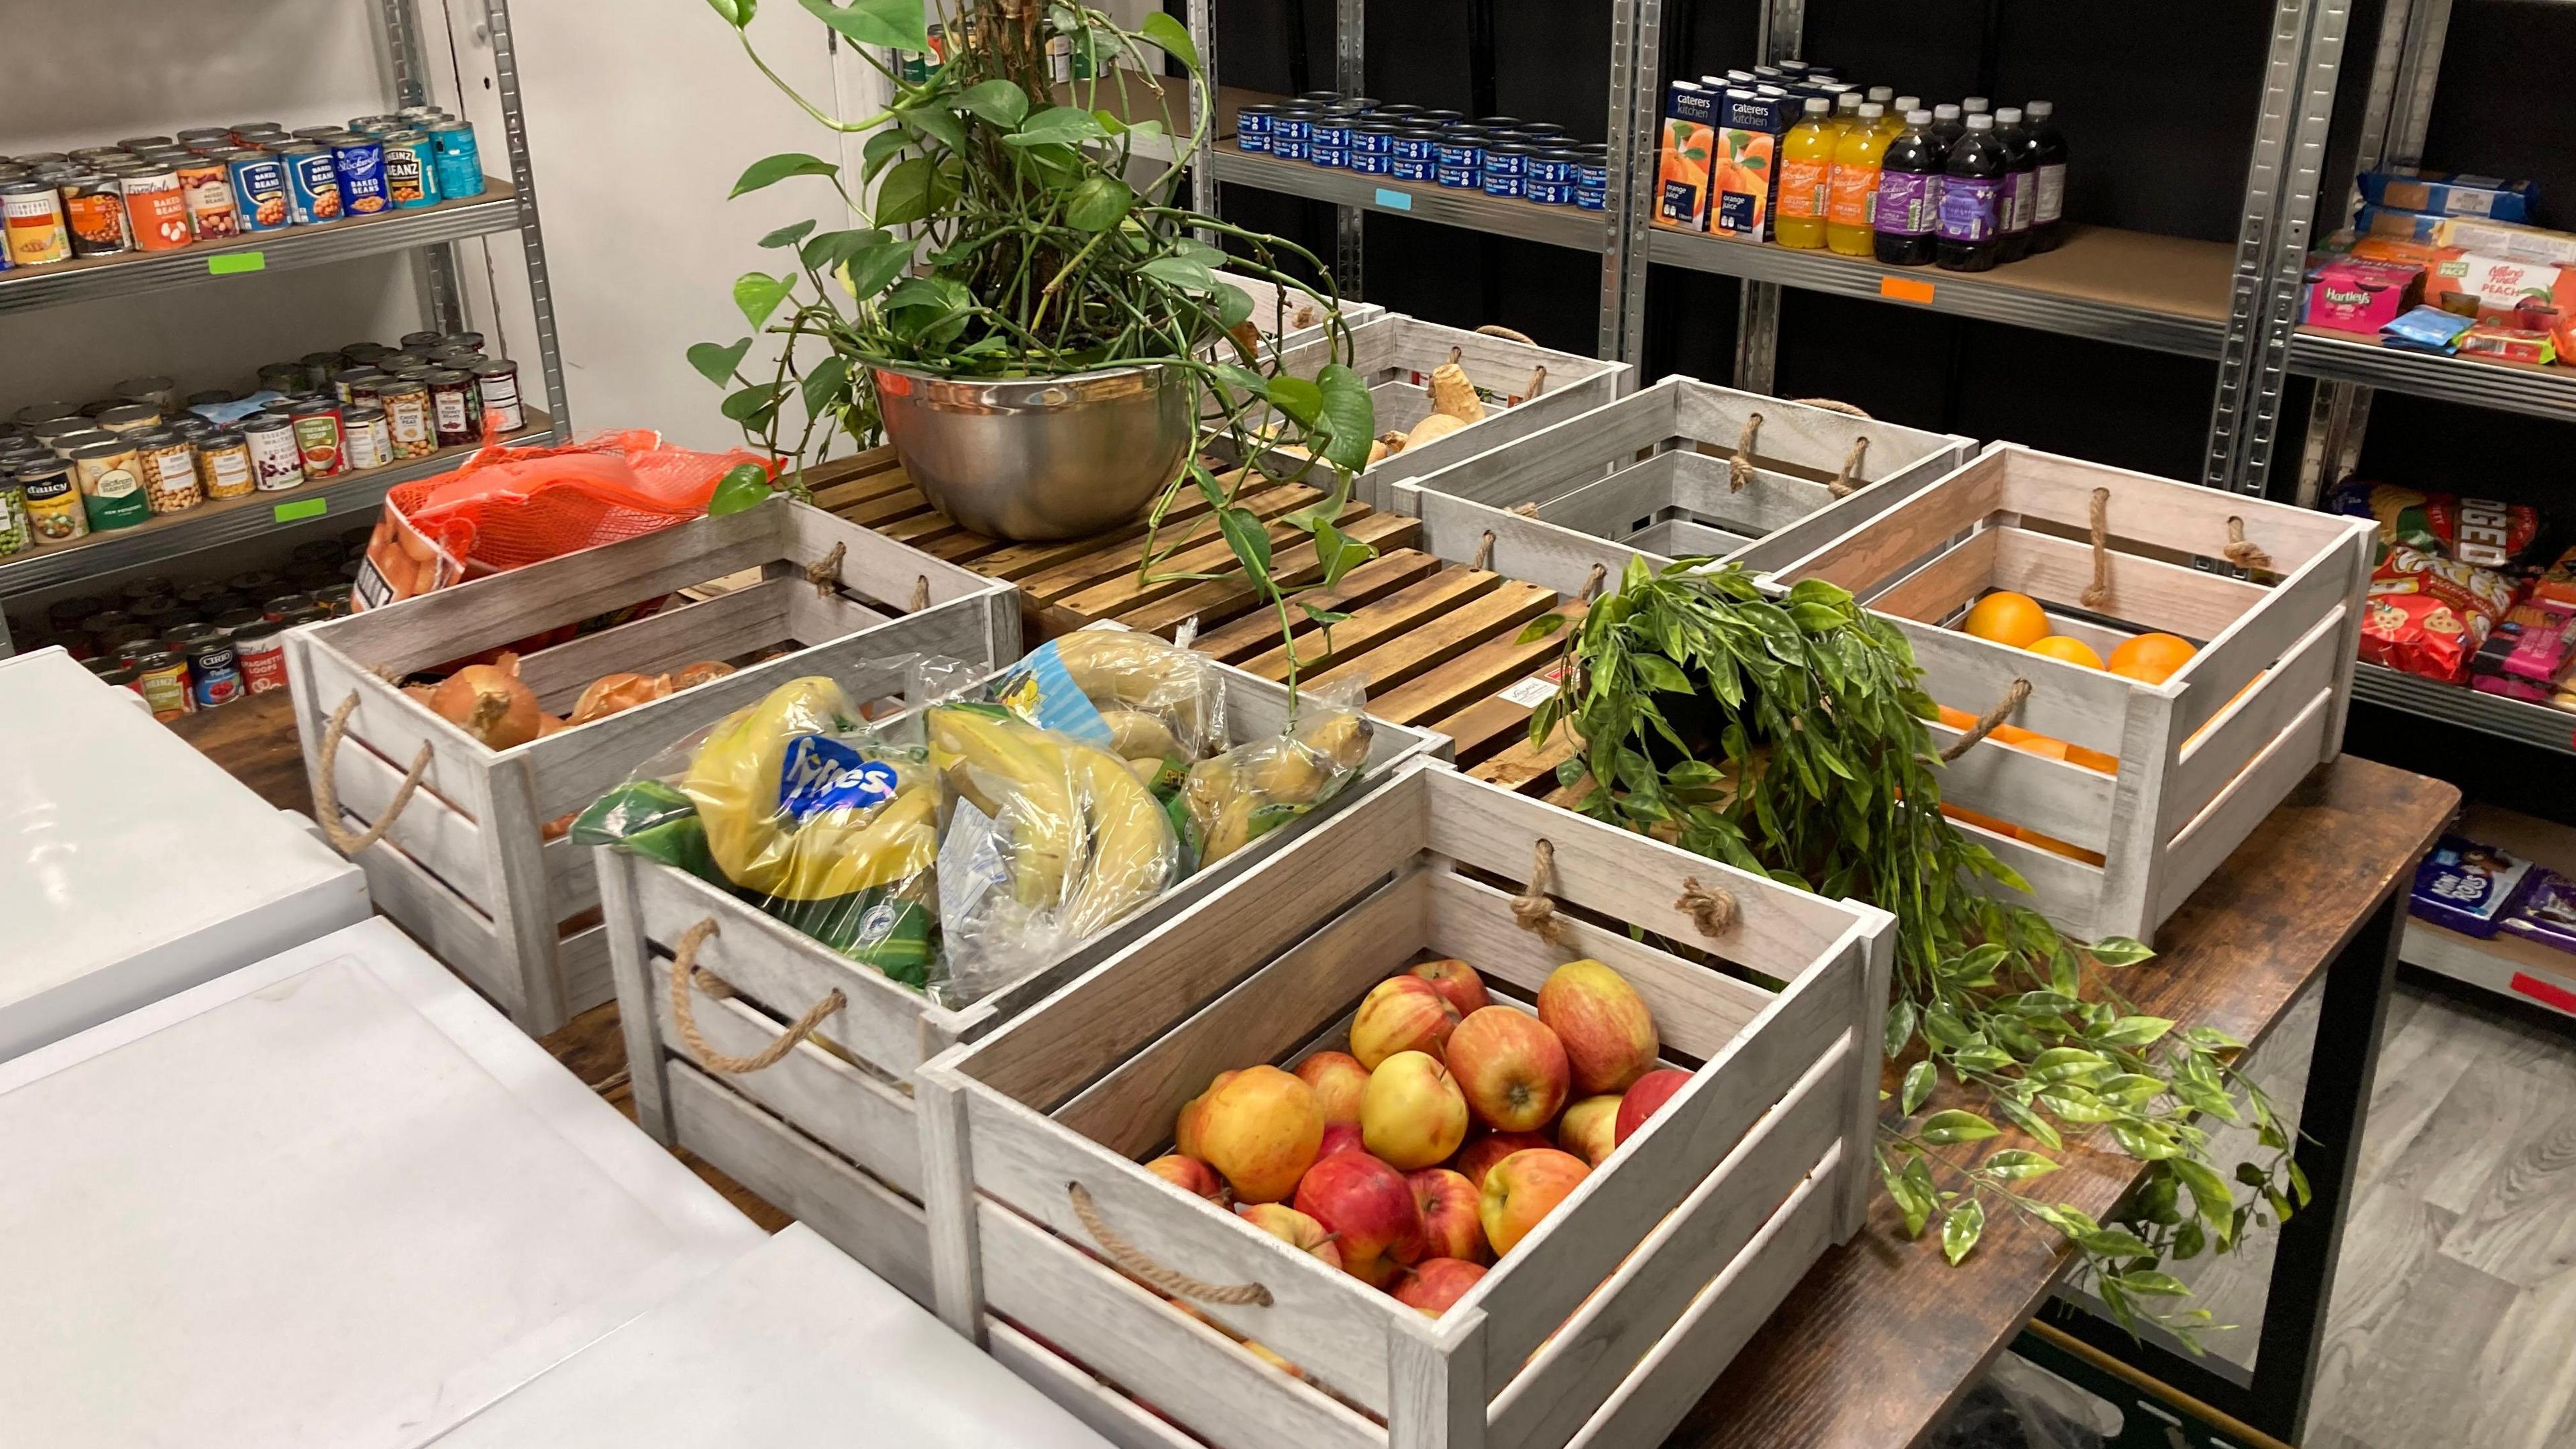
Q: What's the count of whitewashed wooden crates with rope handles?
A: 7